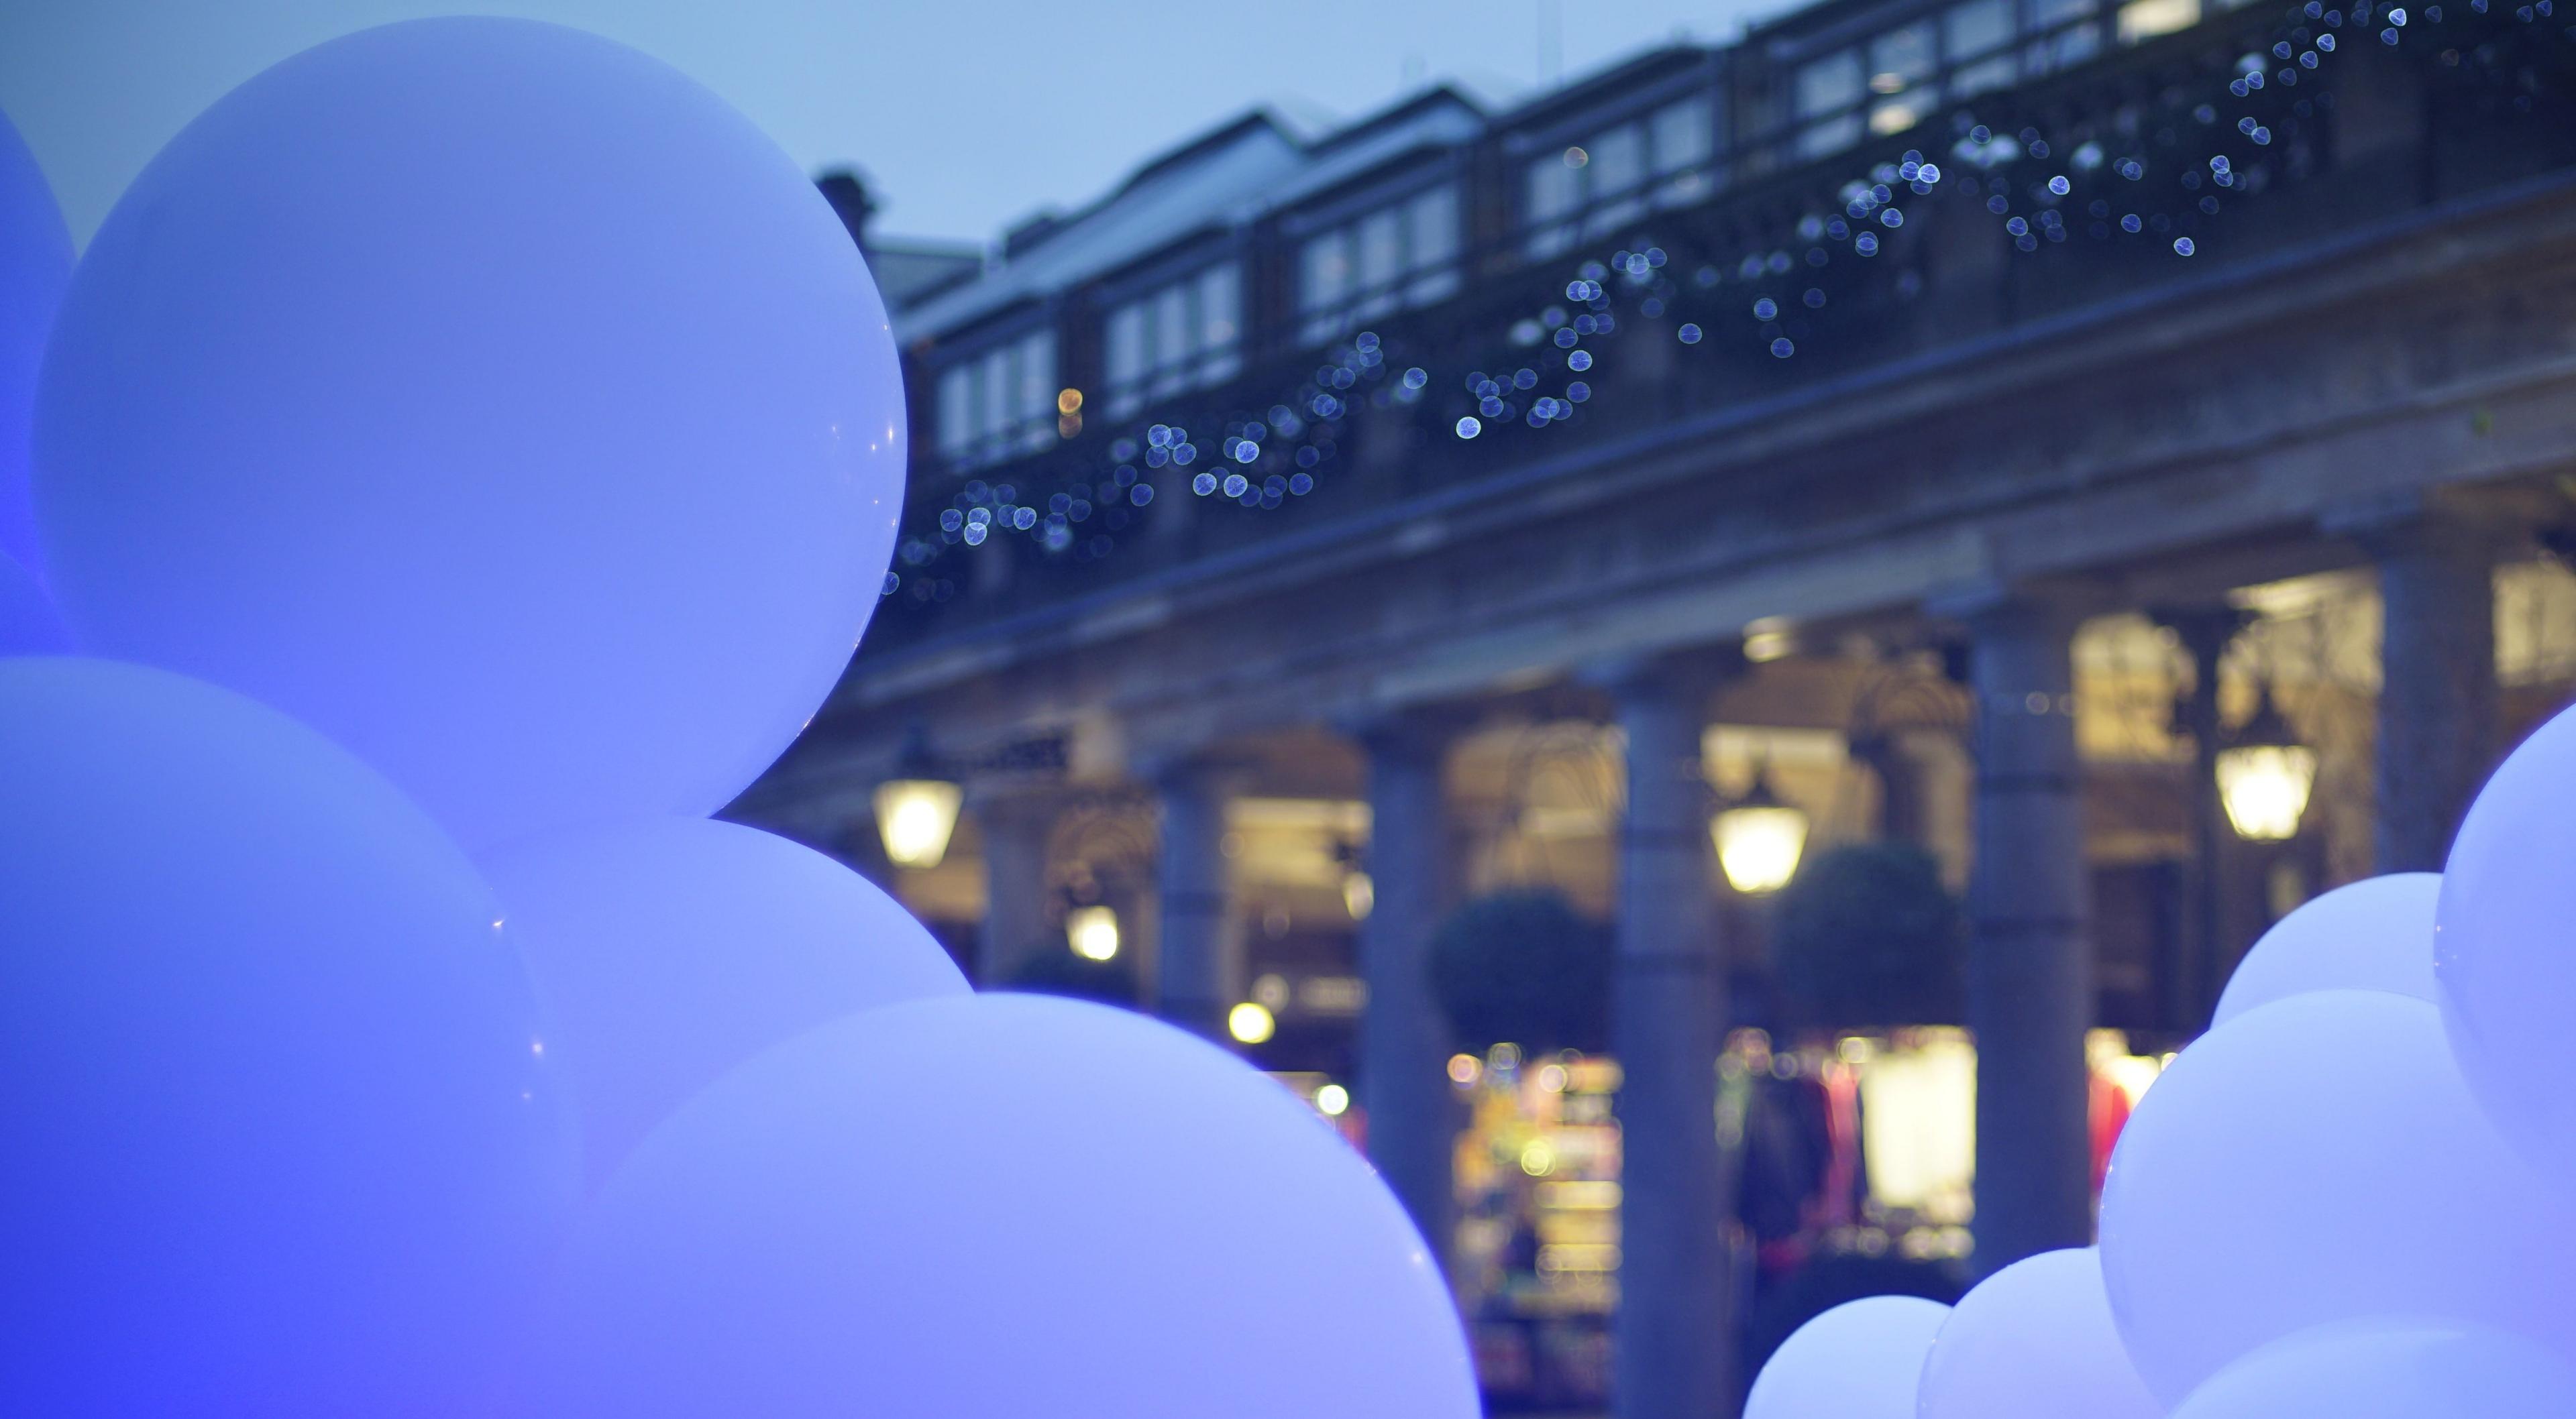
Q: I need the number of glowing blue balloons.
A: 12